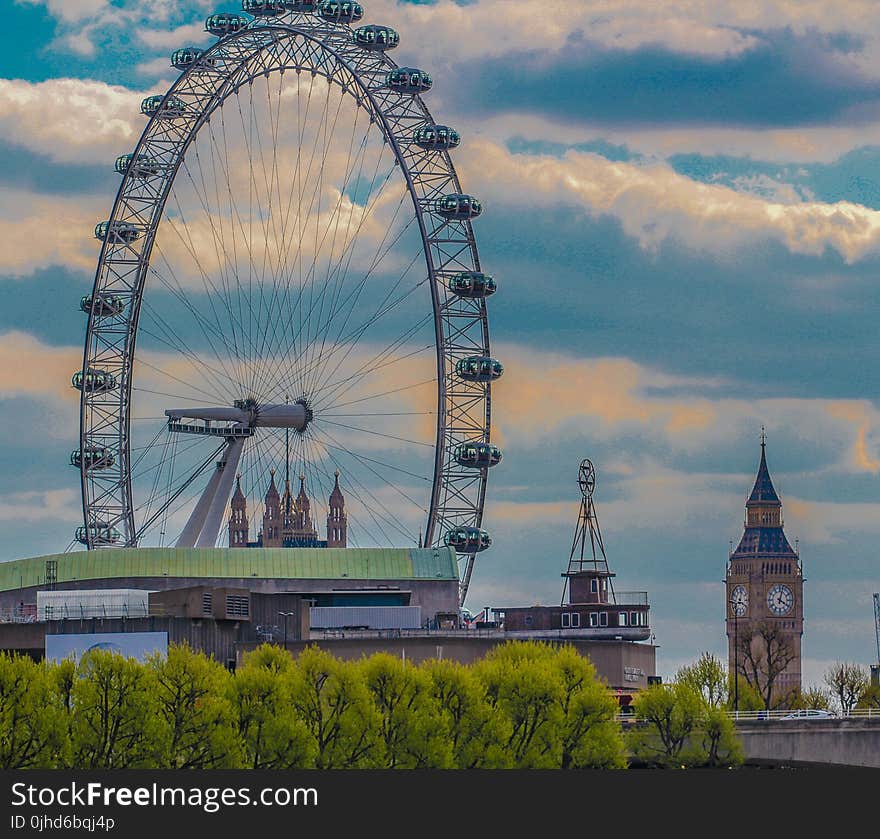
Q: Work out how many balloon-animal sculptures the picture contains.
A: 0